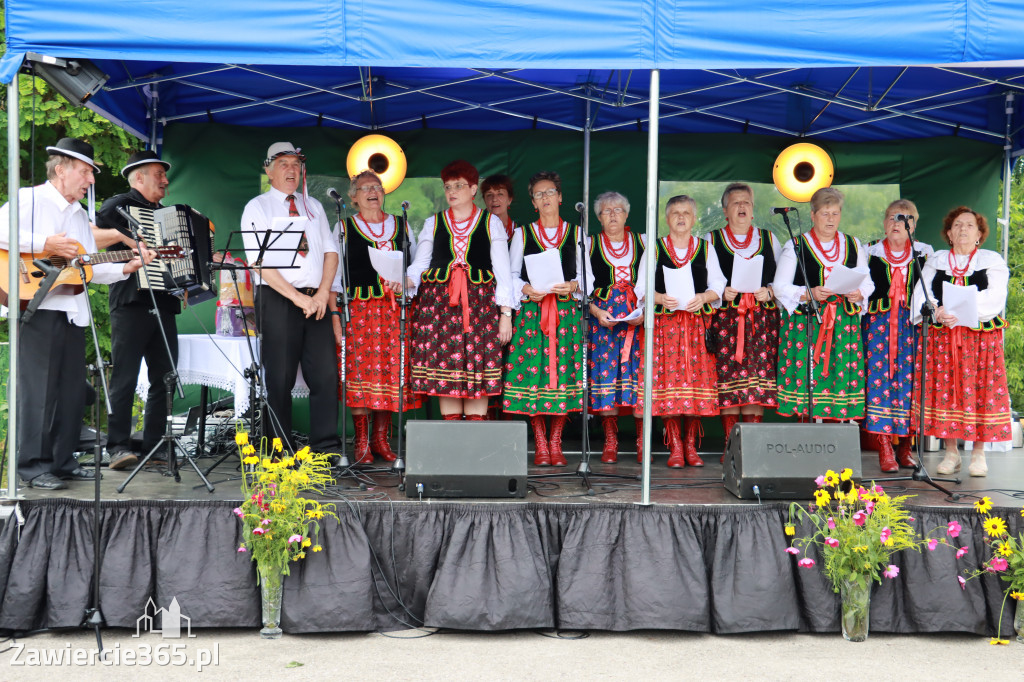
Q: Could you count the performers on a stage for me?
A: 13